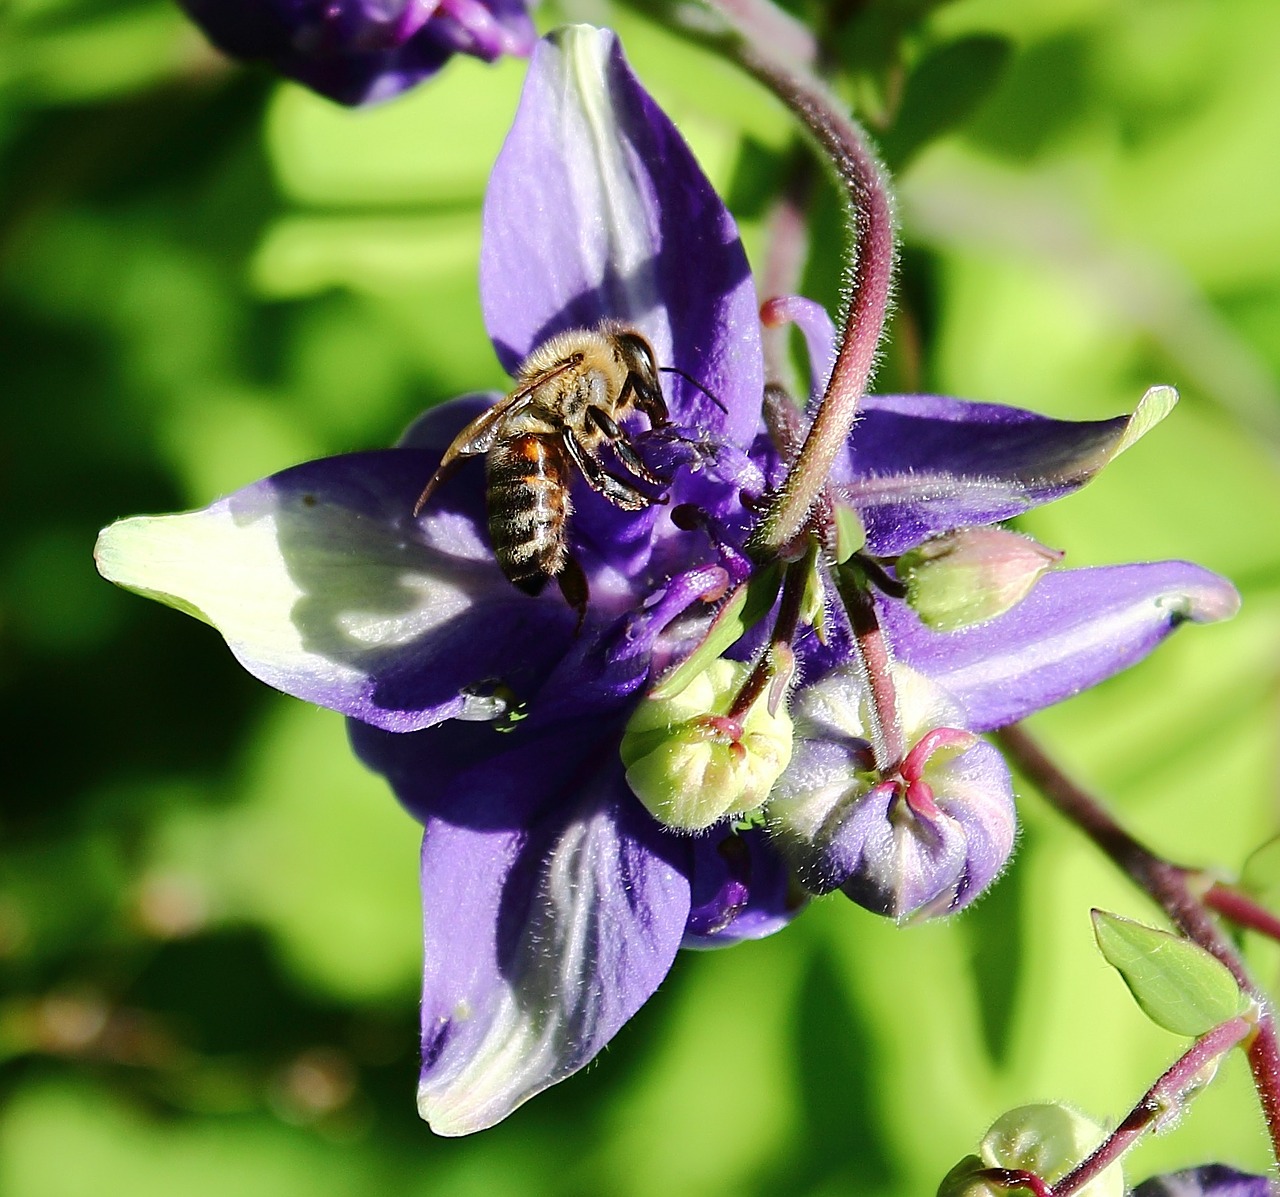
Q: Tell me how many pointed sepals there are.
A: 5